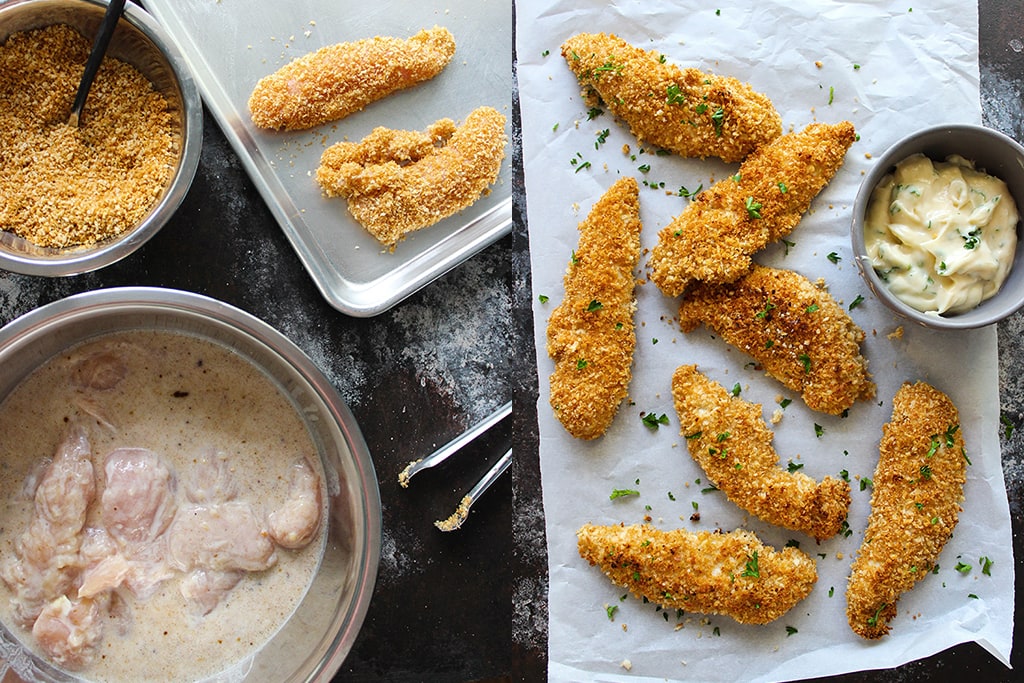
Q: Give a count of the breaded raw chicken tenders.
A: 2